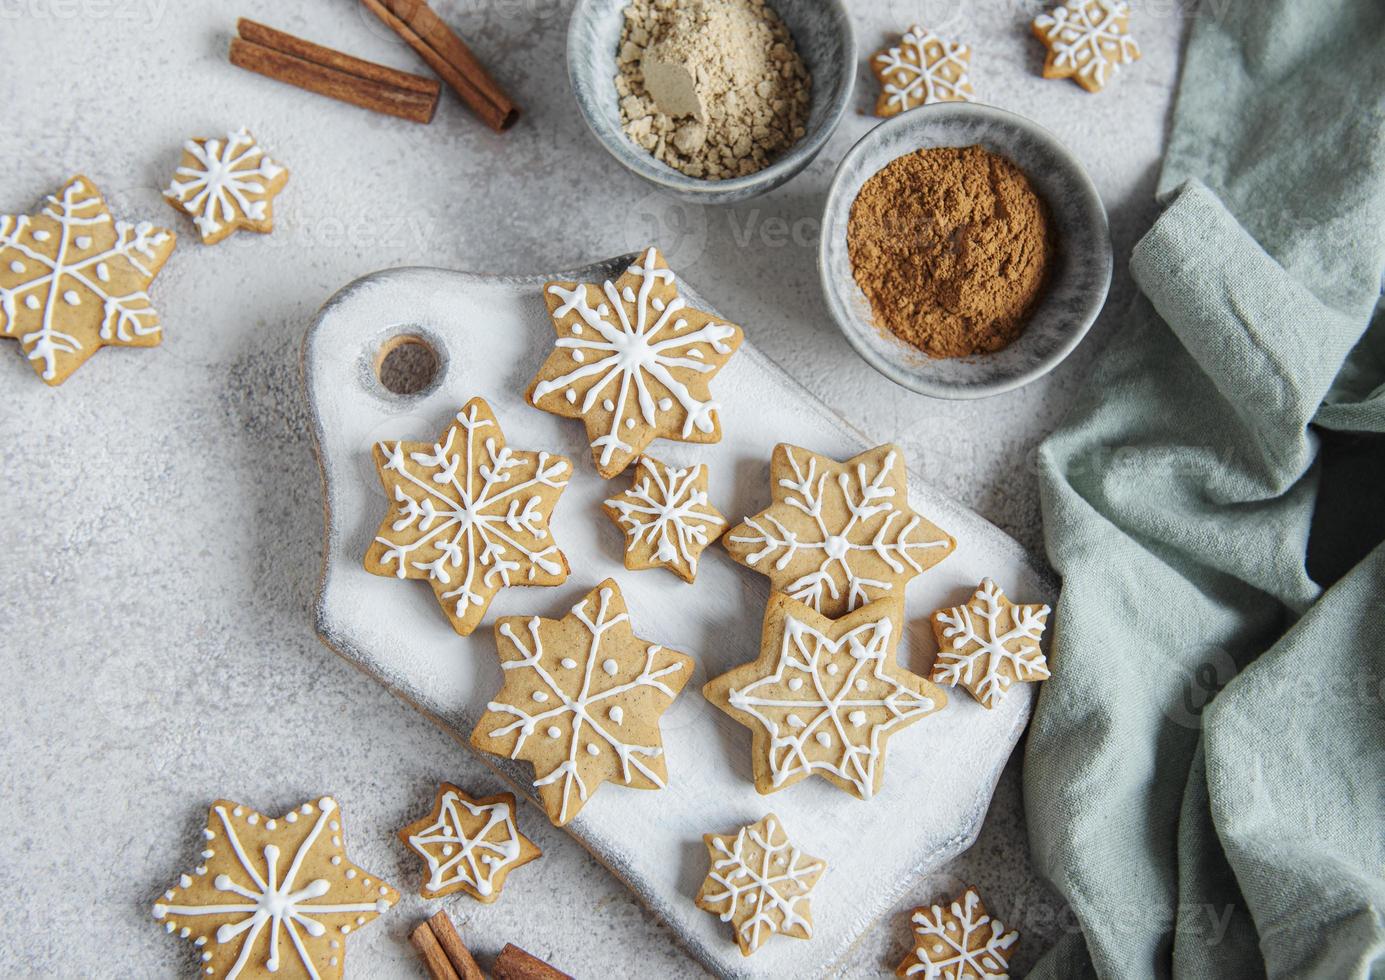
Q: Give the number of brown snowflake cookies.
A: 15